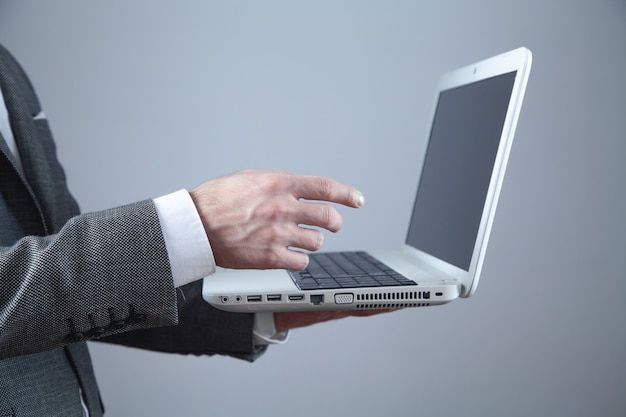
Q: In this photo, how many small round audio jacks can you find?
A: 2